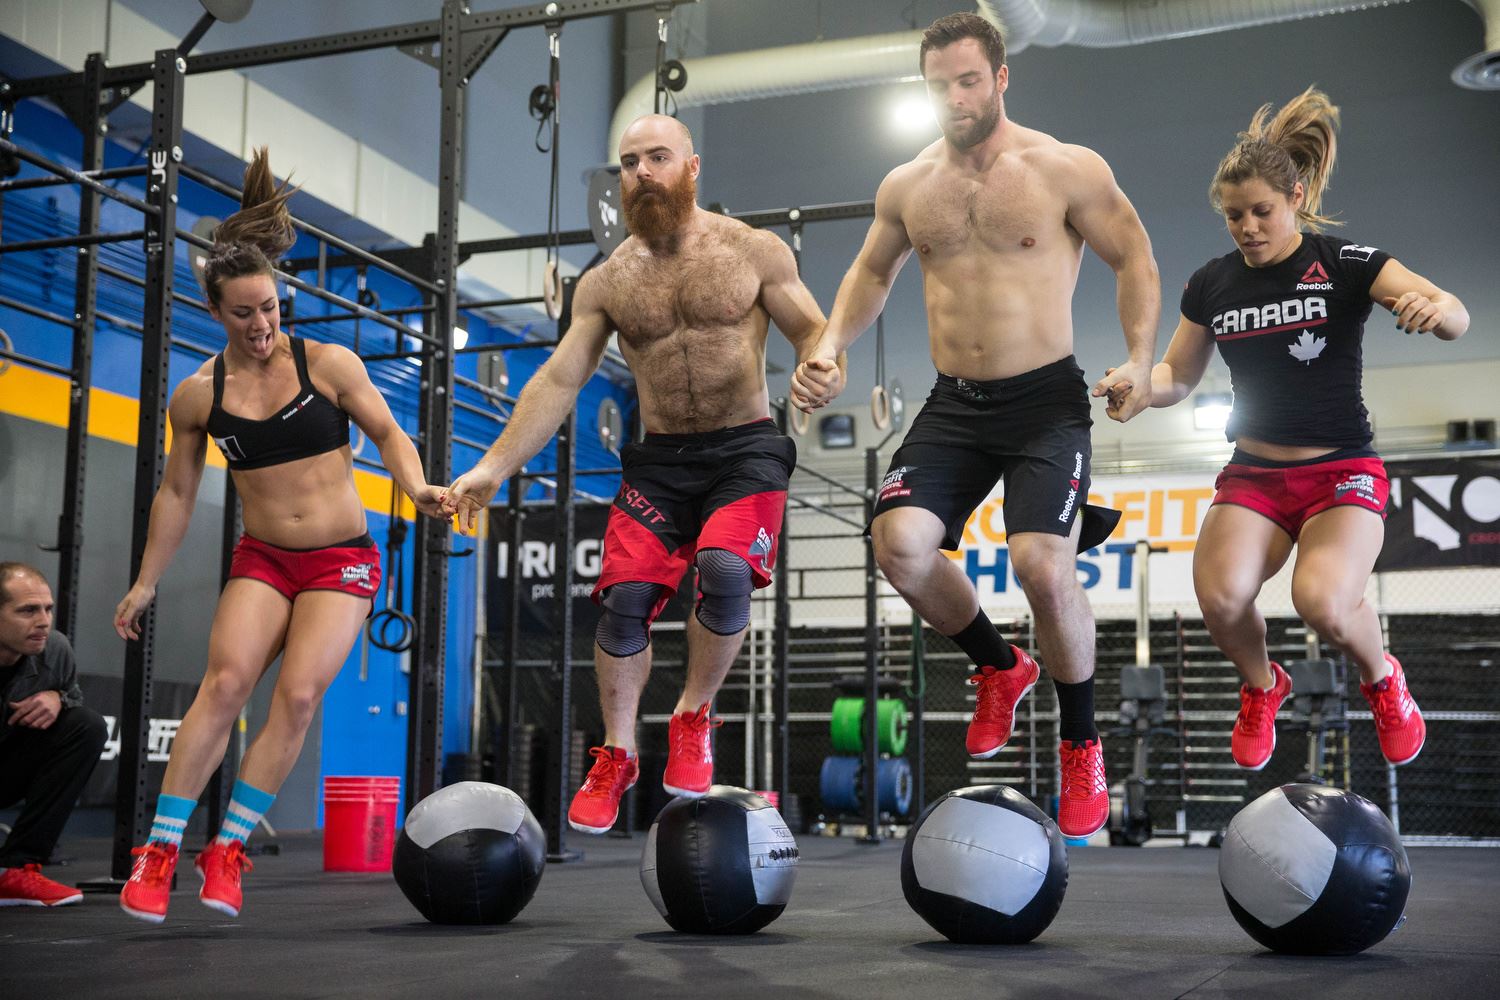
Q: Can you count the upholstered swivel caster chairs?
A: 0